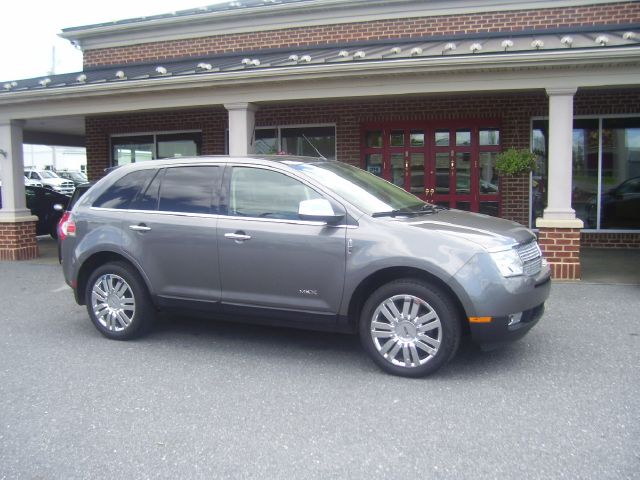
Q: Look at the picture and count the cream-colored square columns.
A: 3